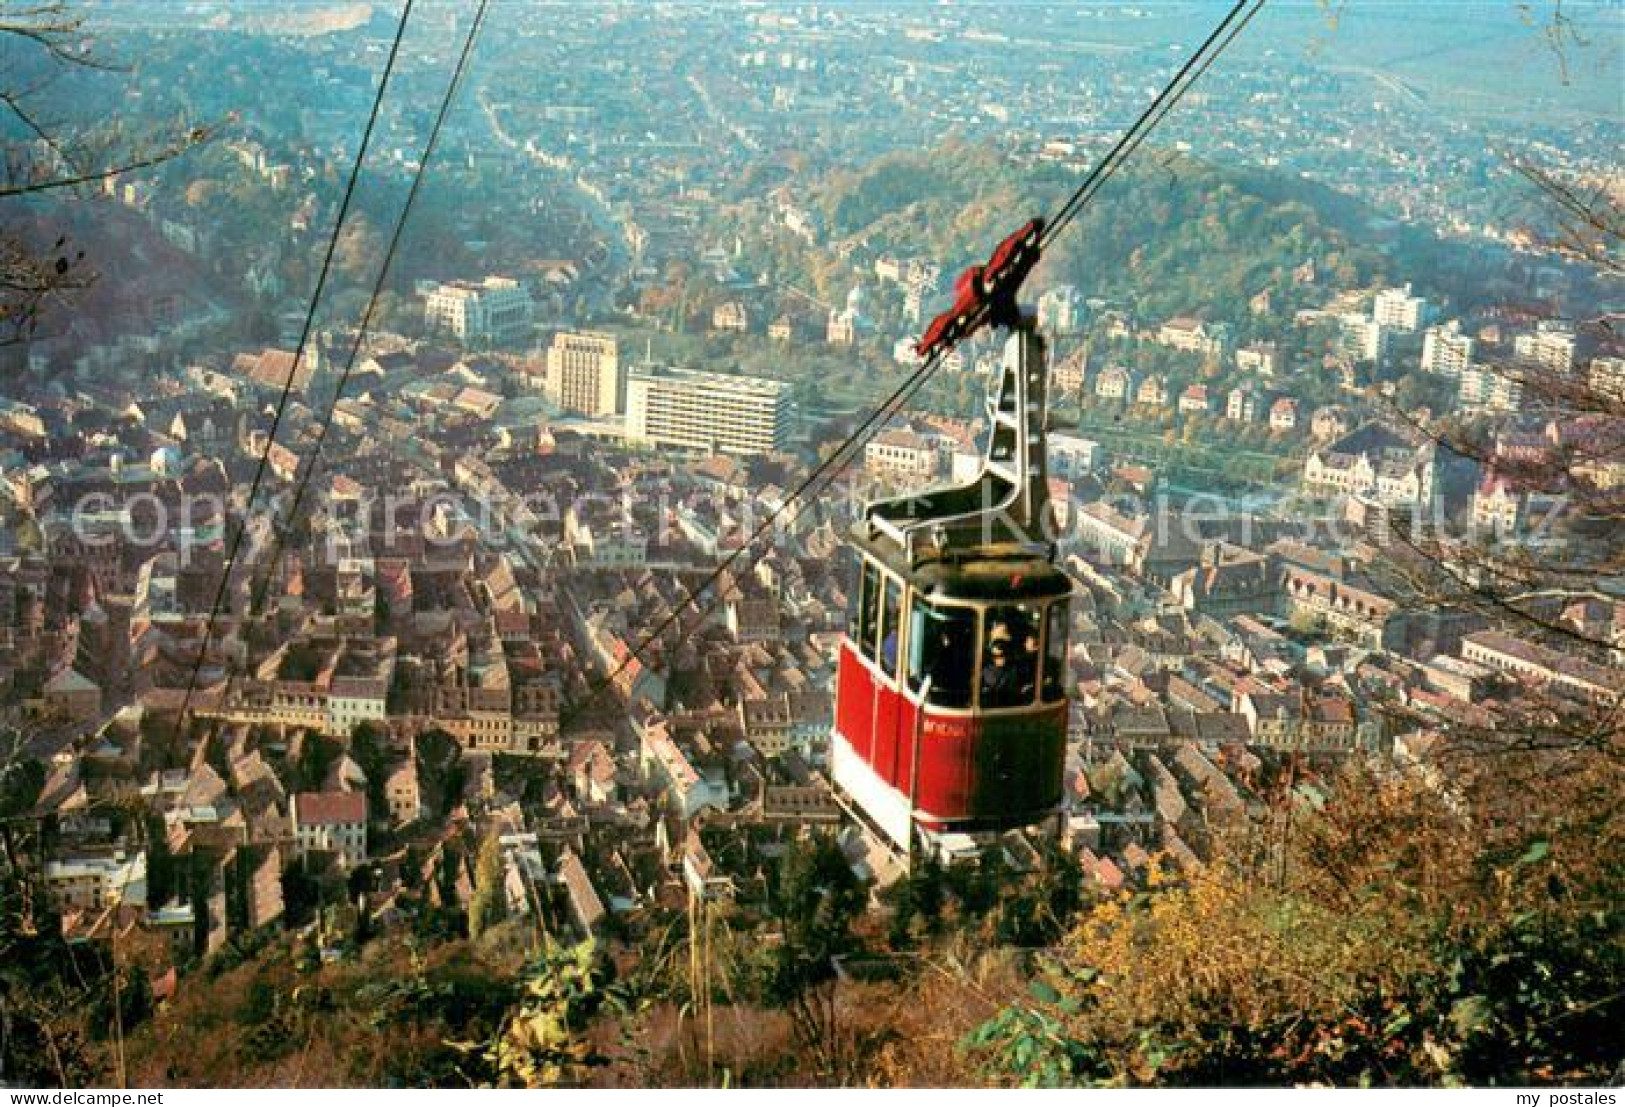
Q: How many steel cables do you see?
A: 4